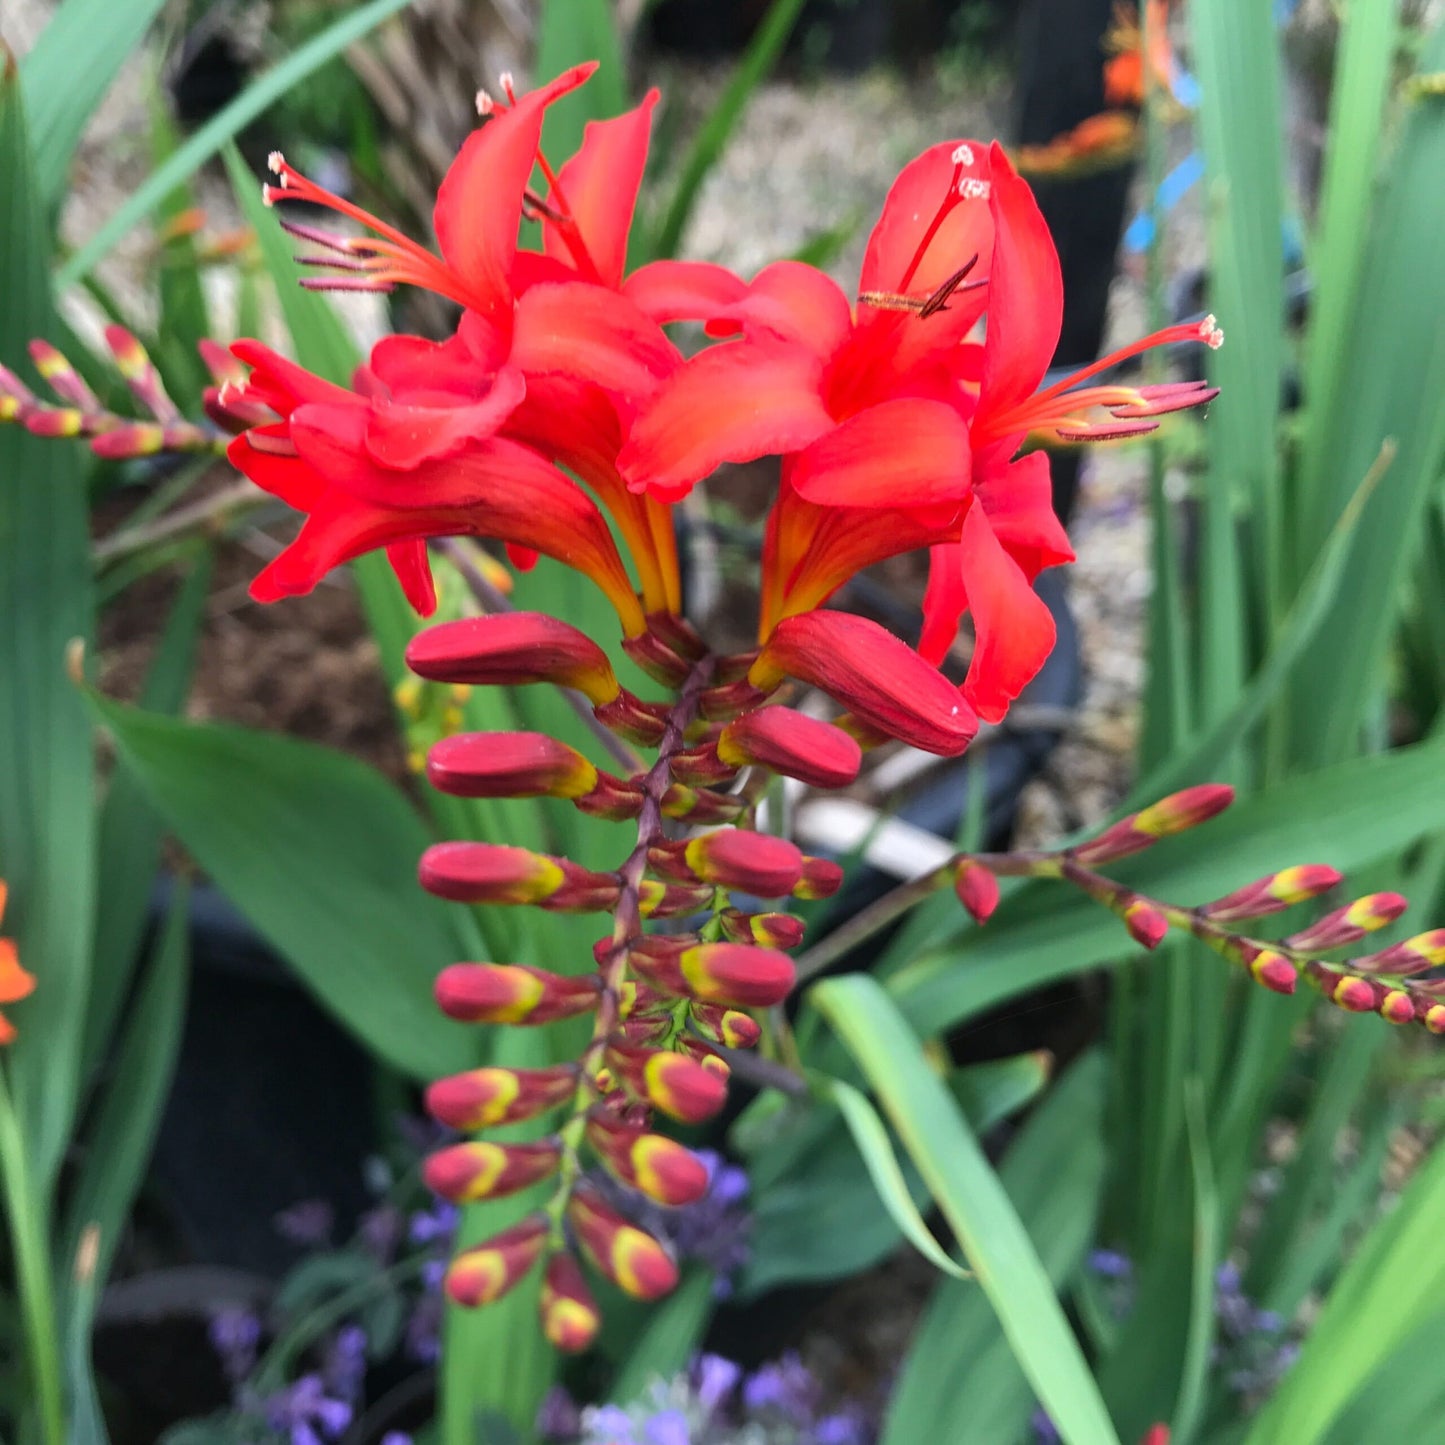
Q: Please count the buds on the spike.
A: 15